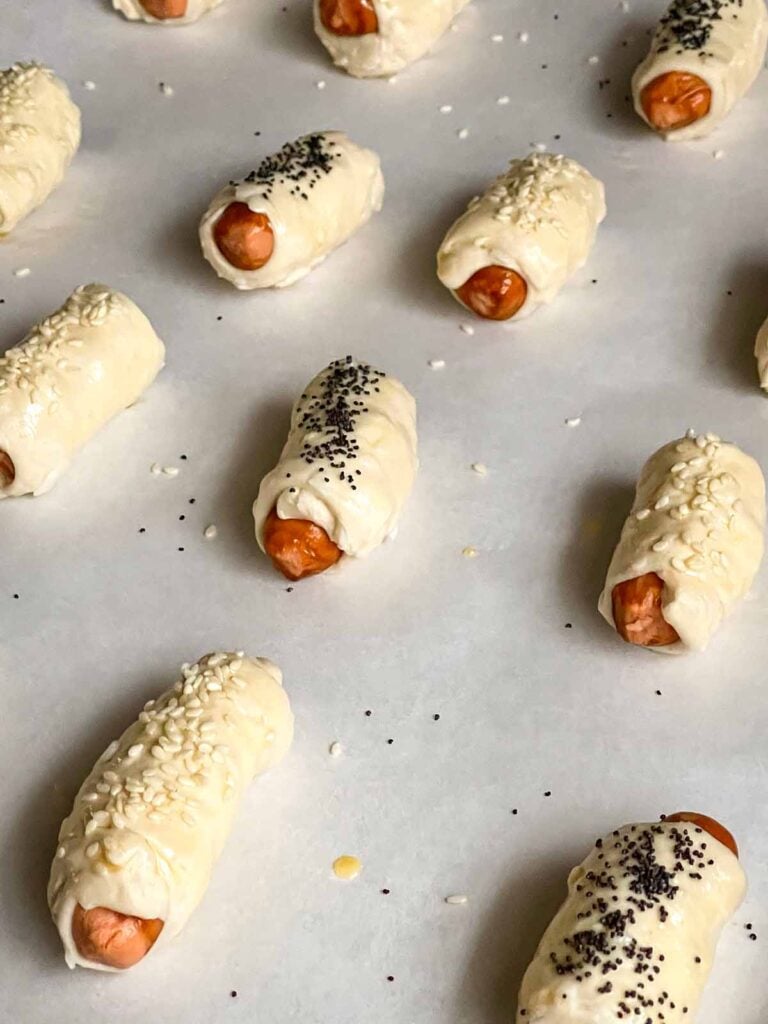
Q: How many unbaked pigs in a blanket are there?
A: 12